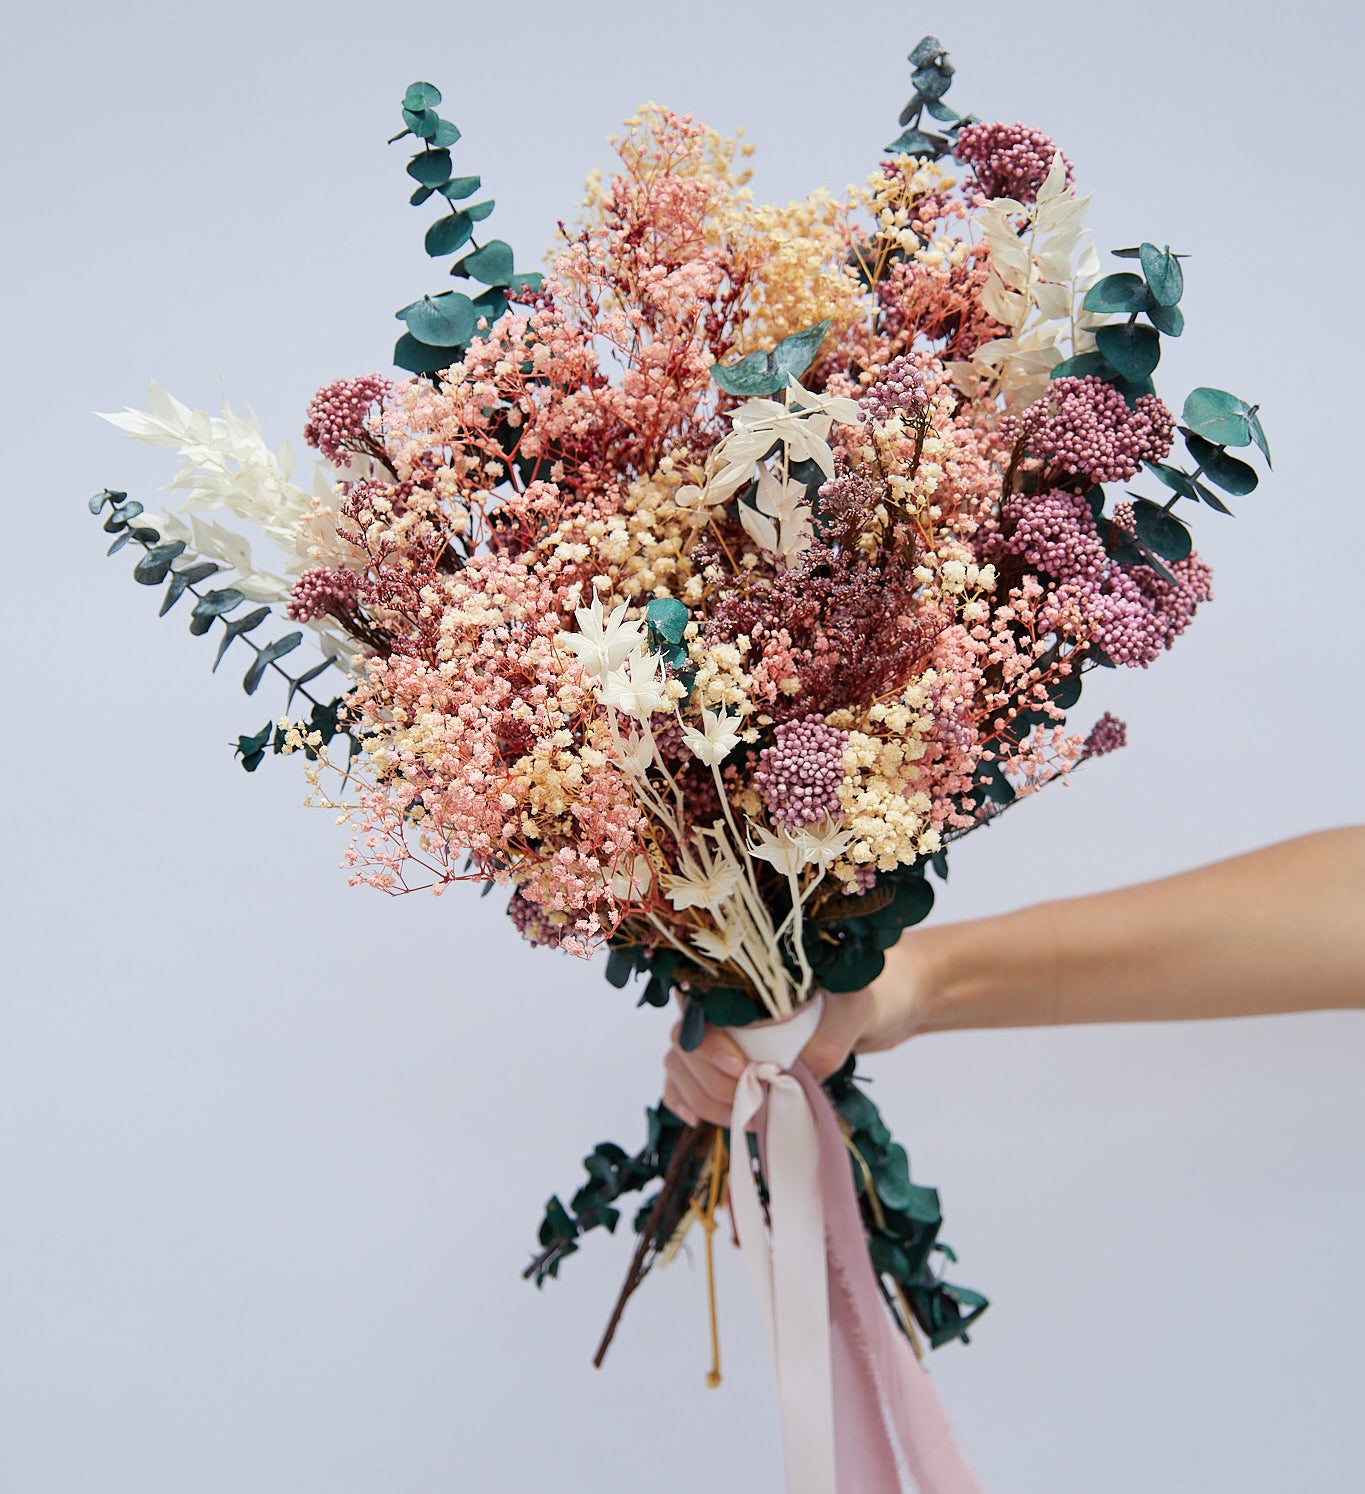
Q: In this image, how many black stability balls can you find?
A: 0